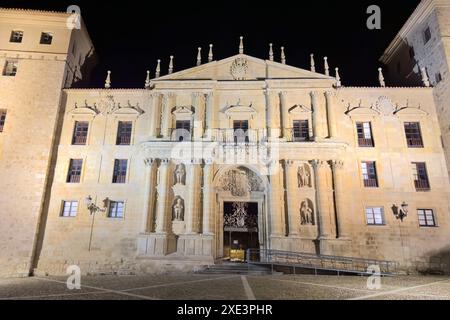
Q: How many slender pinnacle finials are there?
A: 14